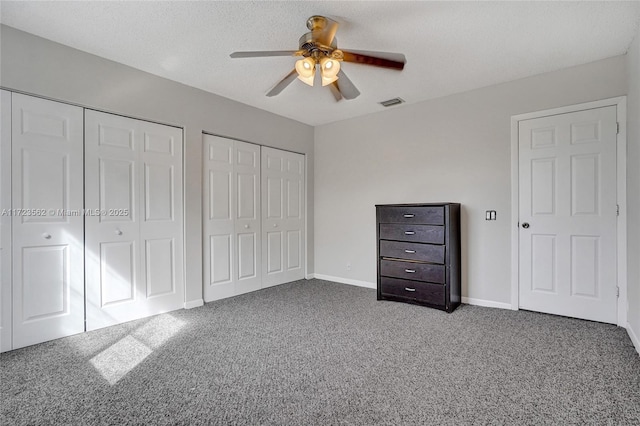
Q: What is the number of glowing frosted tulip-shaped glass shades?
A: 4